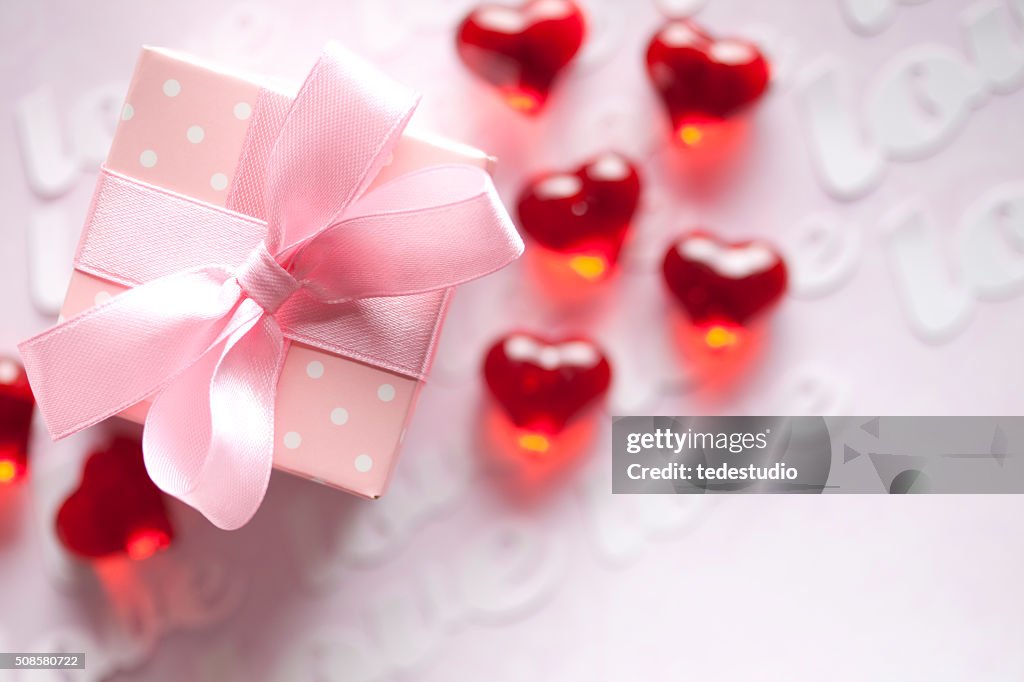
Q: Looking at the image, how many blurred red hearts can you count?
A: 7